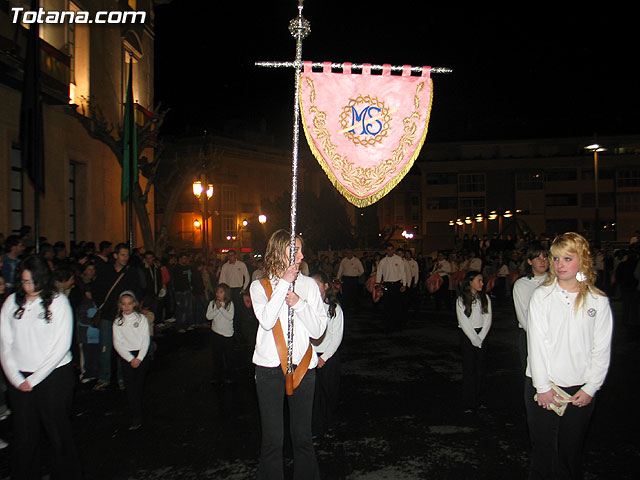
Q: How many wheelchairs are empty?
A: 0